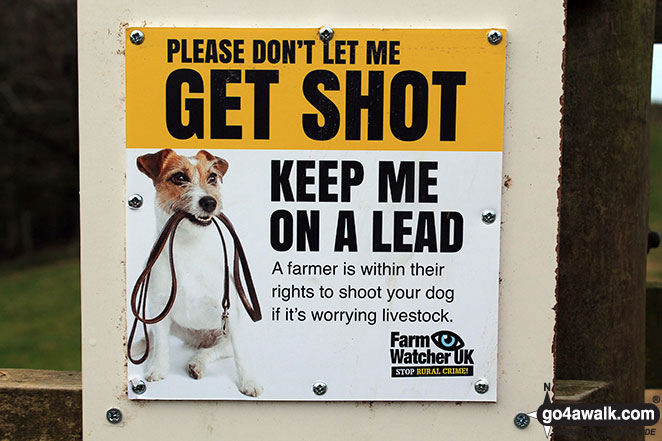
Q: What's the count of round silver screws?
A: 10